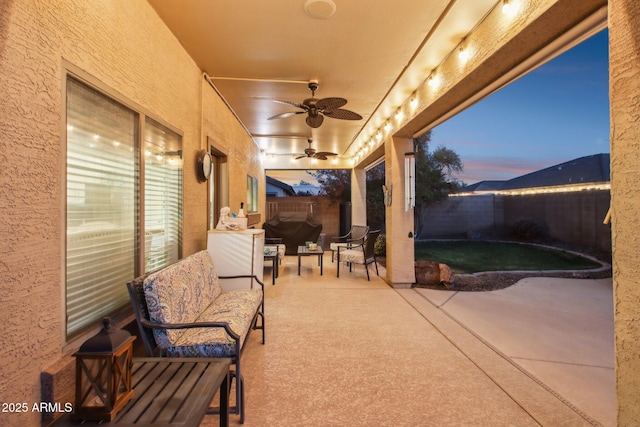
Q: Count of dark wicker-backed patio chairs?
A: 2